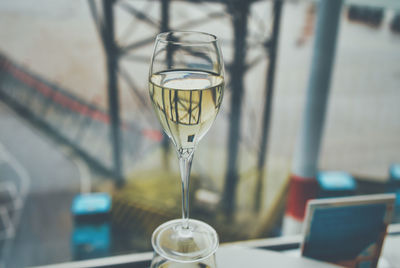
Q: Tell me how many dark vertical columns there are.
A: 4